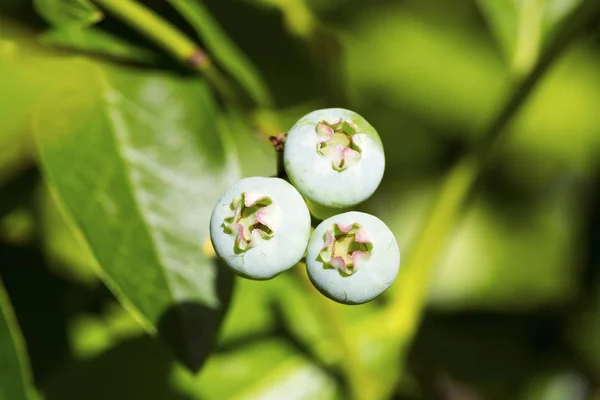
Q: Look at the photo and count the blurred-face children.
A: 0